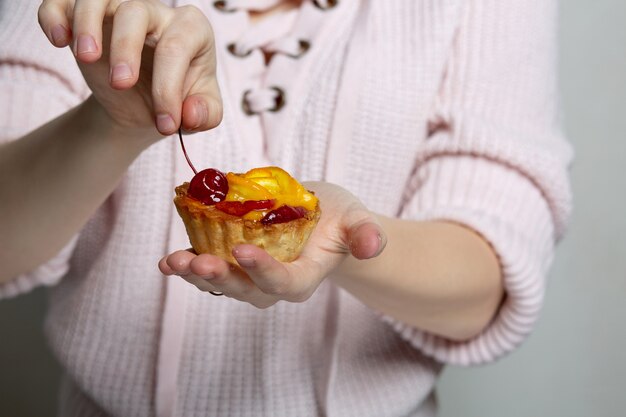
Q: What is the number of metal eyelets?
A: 6